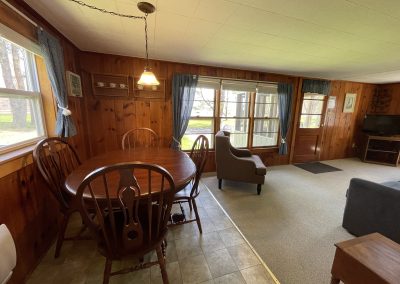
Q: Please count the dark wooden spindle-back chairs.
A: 4